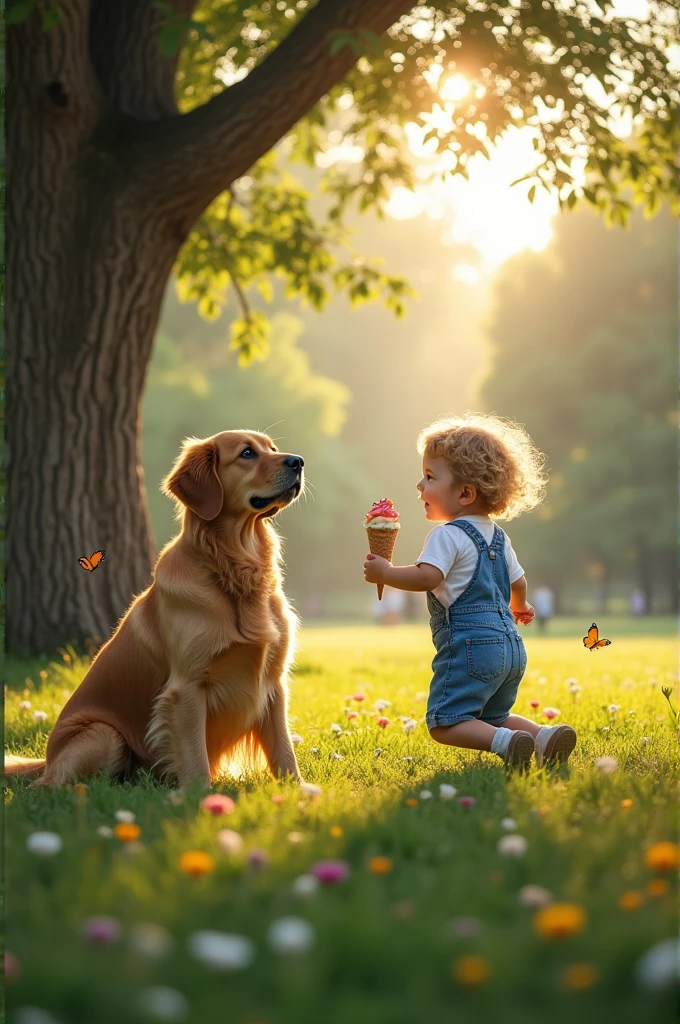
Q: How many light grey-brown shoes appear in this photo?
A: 2